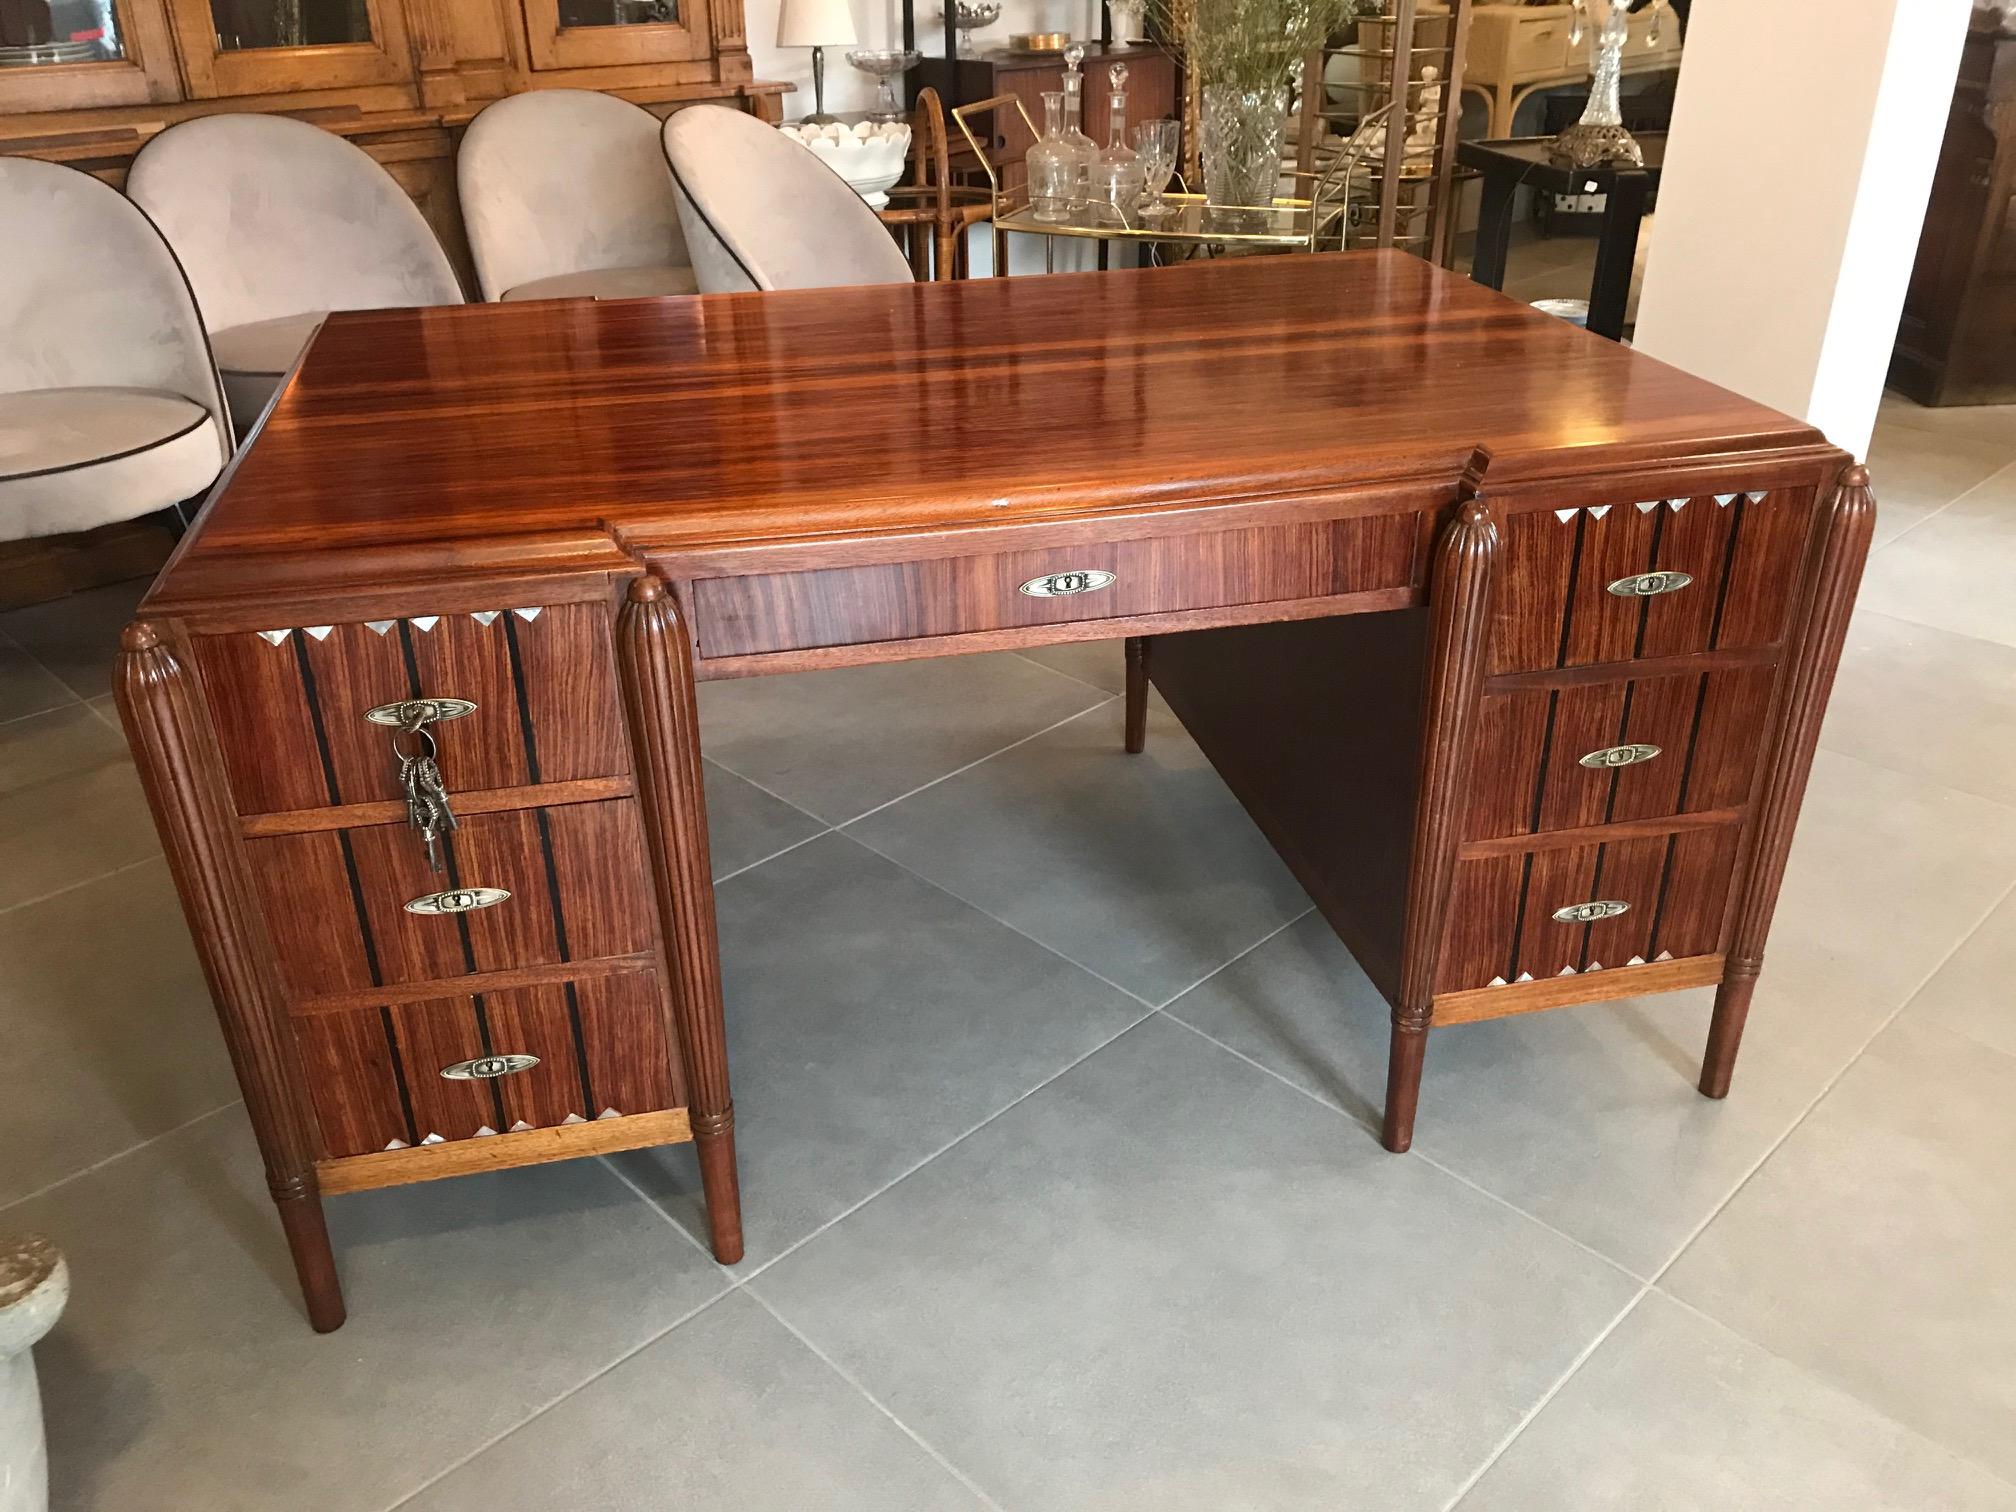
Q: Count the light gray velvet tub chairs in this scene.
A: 4